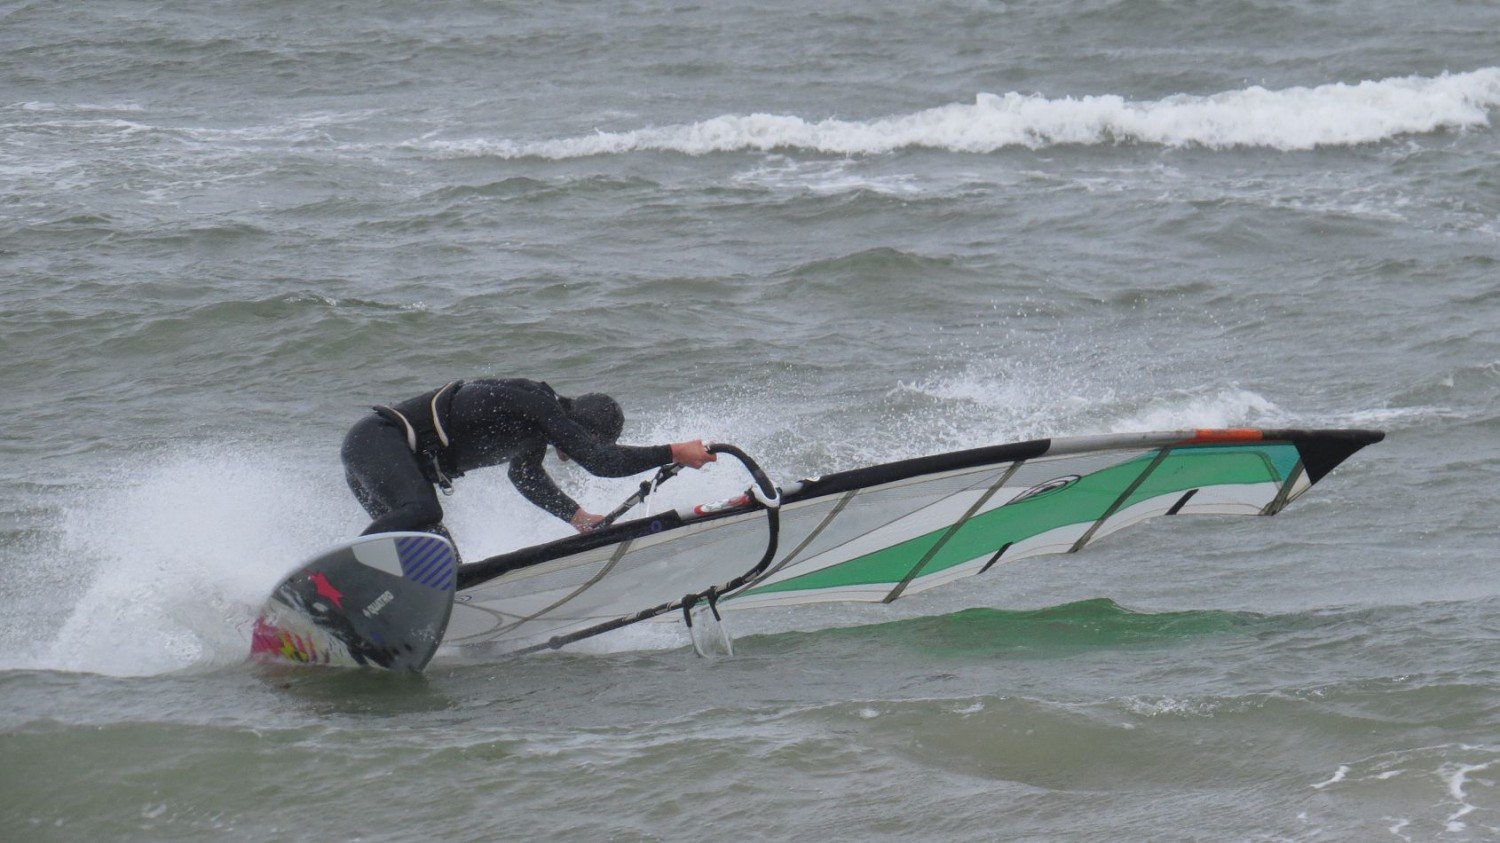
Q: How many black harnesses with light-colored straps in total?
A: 1